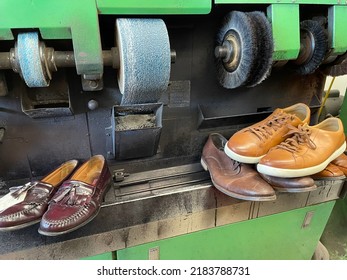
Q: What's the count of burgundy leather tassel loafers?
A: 2